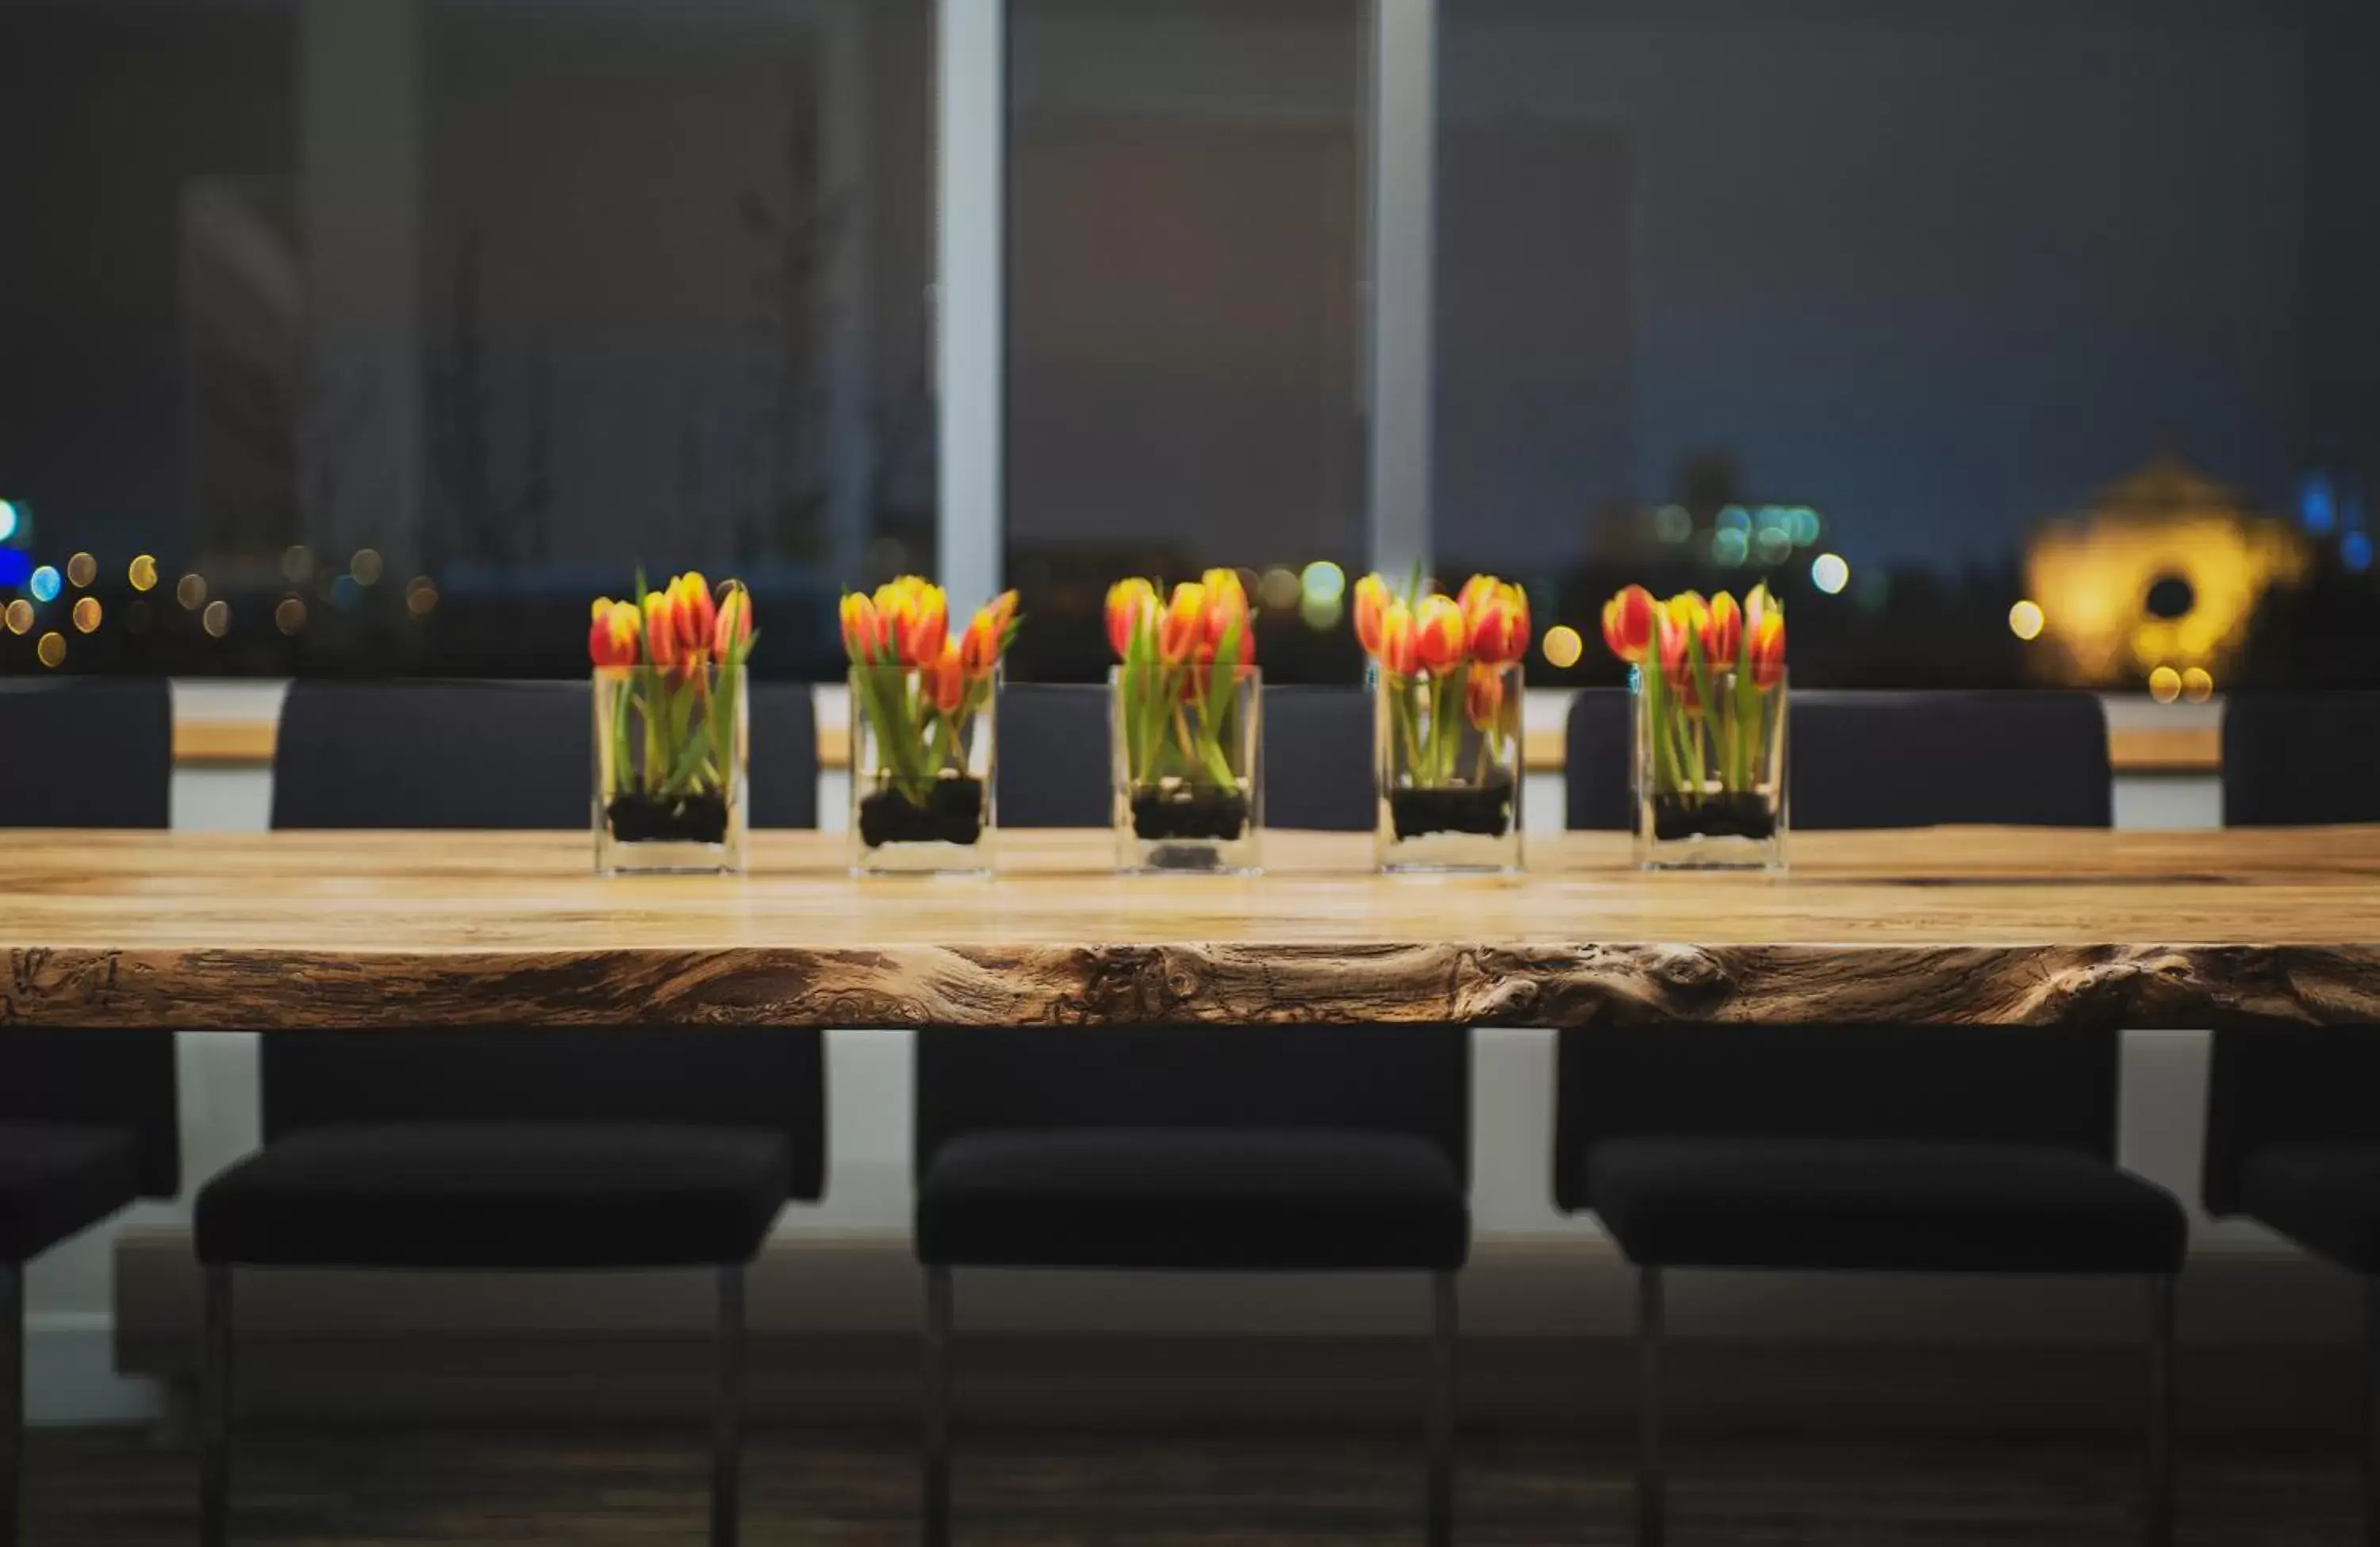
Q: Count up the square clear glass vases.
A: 5